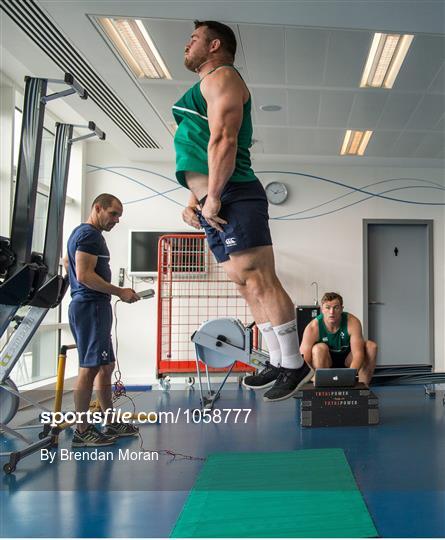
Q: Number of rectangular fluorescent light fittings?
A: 3